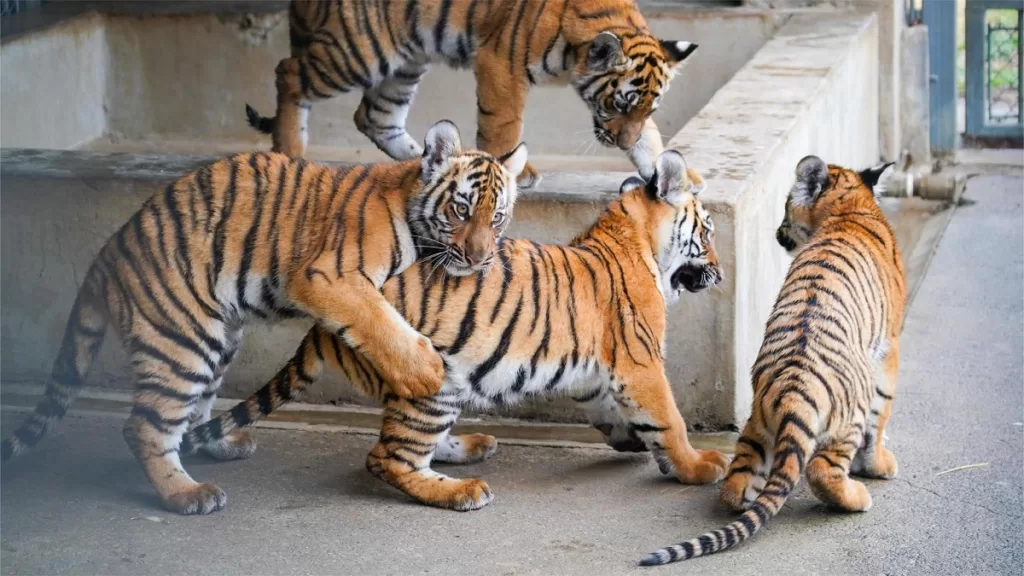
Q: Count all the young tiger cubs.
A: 4